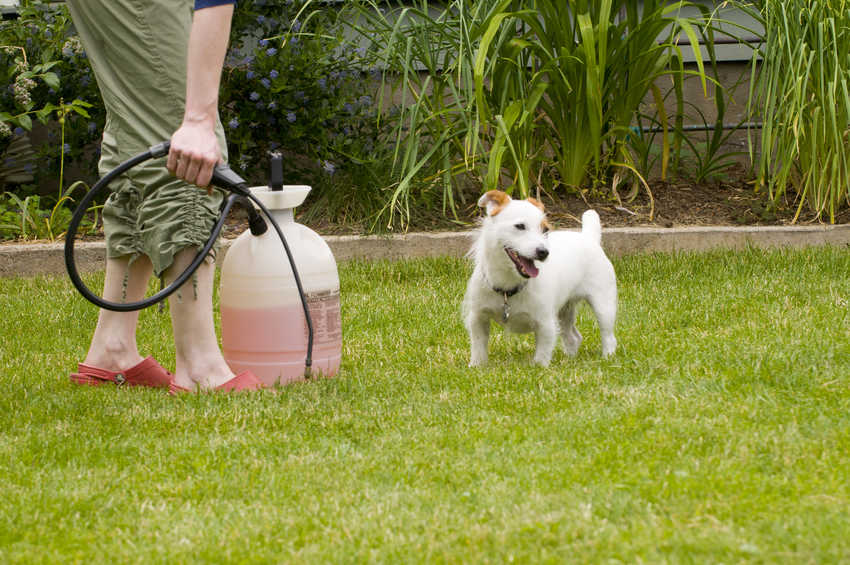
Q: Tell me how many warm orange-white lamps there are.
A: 0